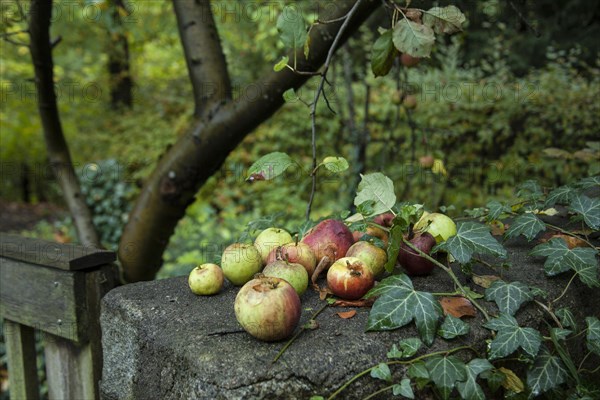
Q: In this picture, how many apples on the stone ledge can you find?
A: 13